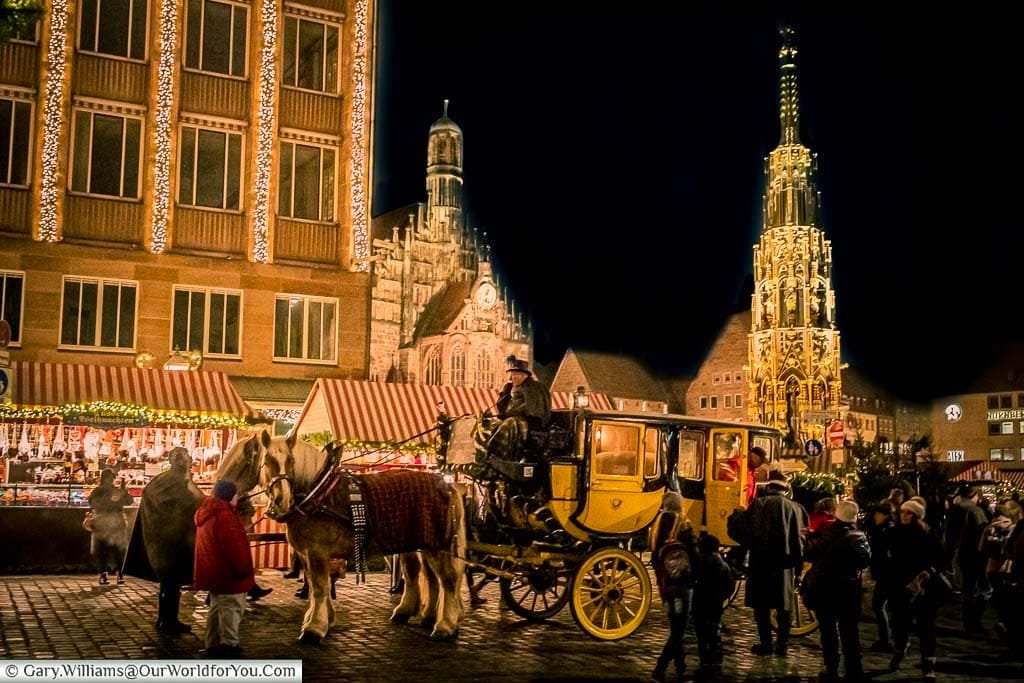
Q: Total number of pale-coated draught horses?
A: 2